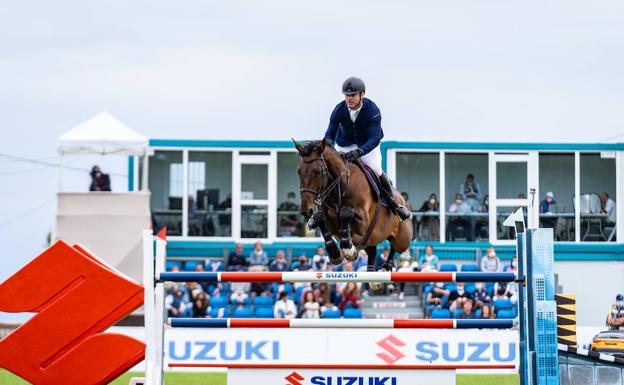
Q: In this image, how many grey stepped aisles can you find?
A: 1